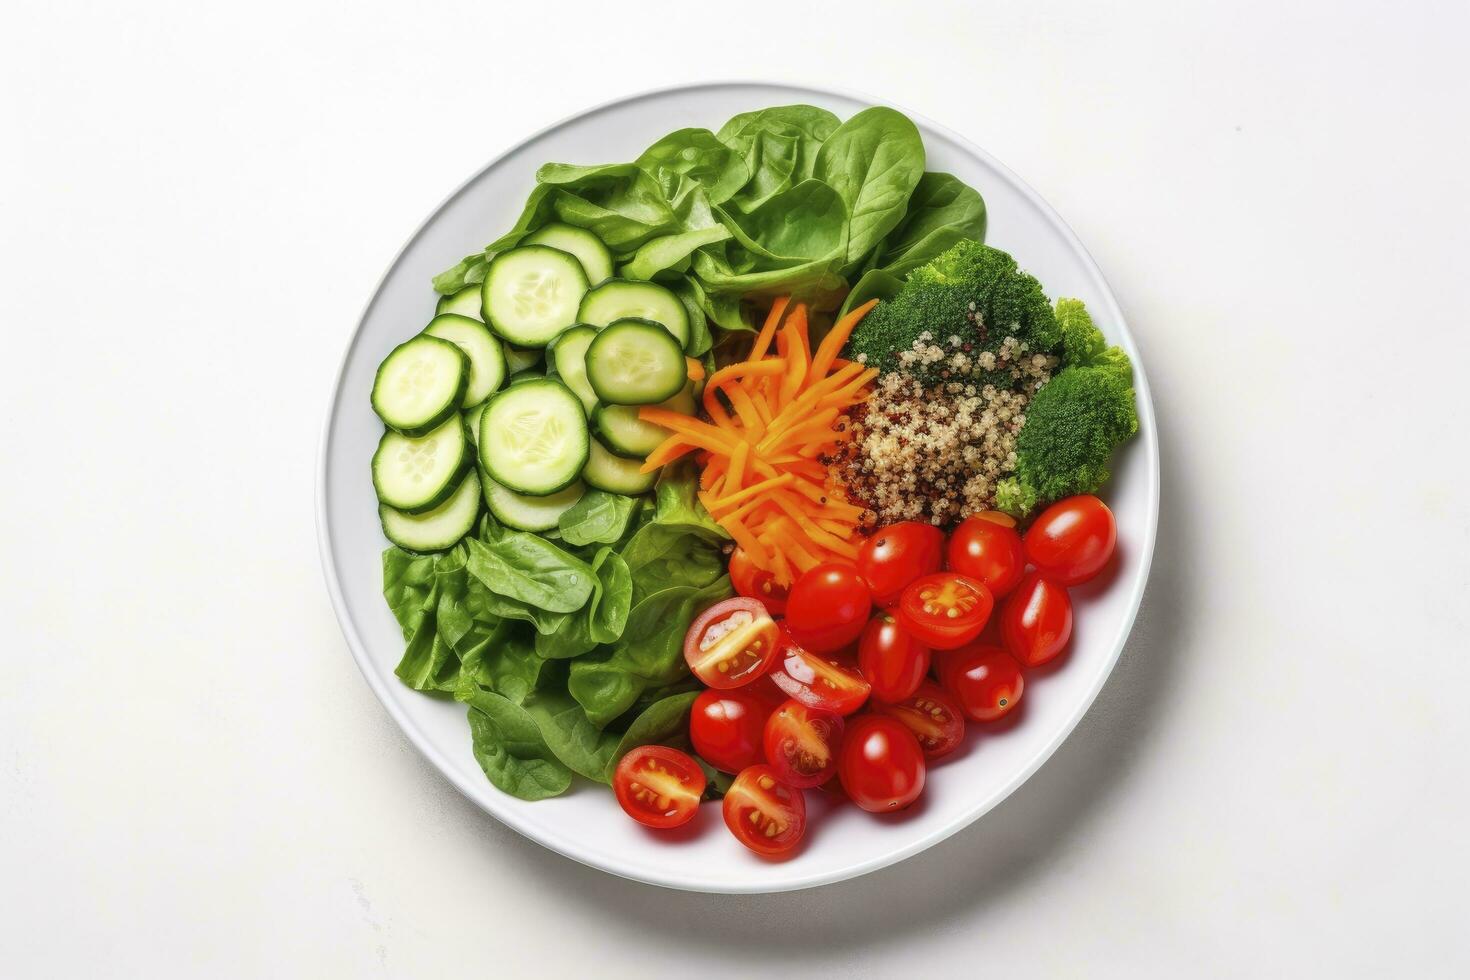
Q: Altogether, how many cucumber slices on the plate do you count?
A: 14